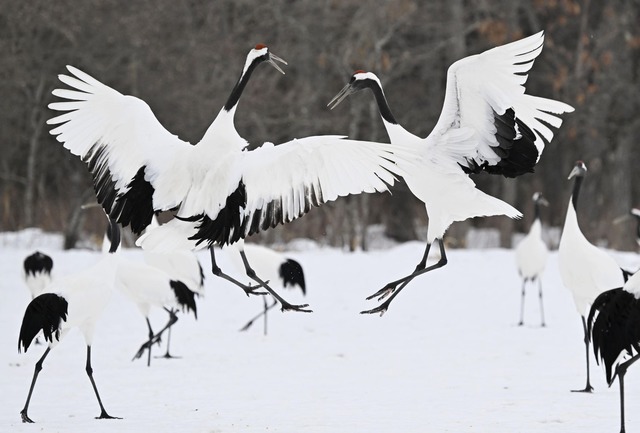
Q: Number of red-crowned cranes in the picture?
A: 11